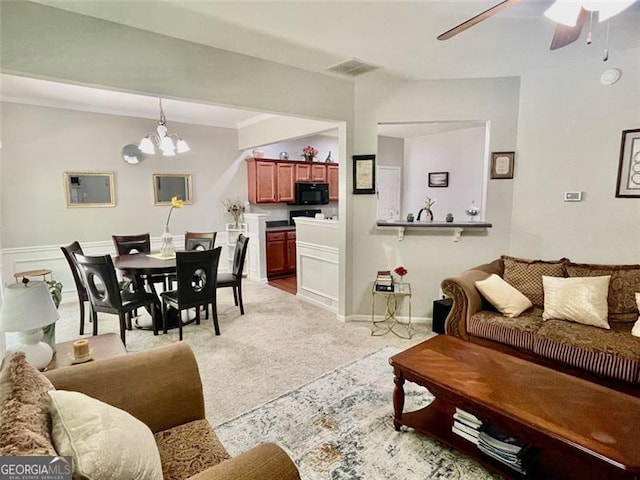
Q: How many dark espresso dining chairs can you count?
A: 6